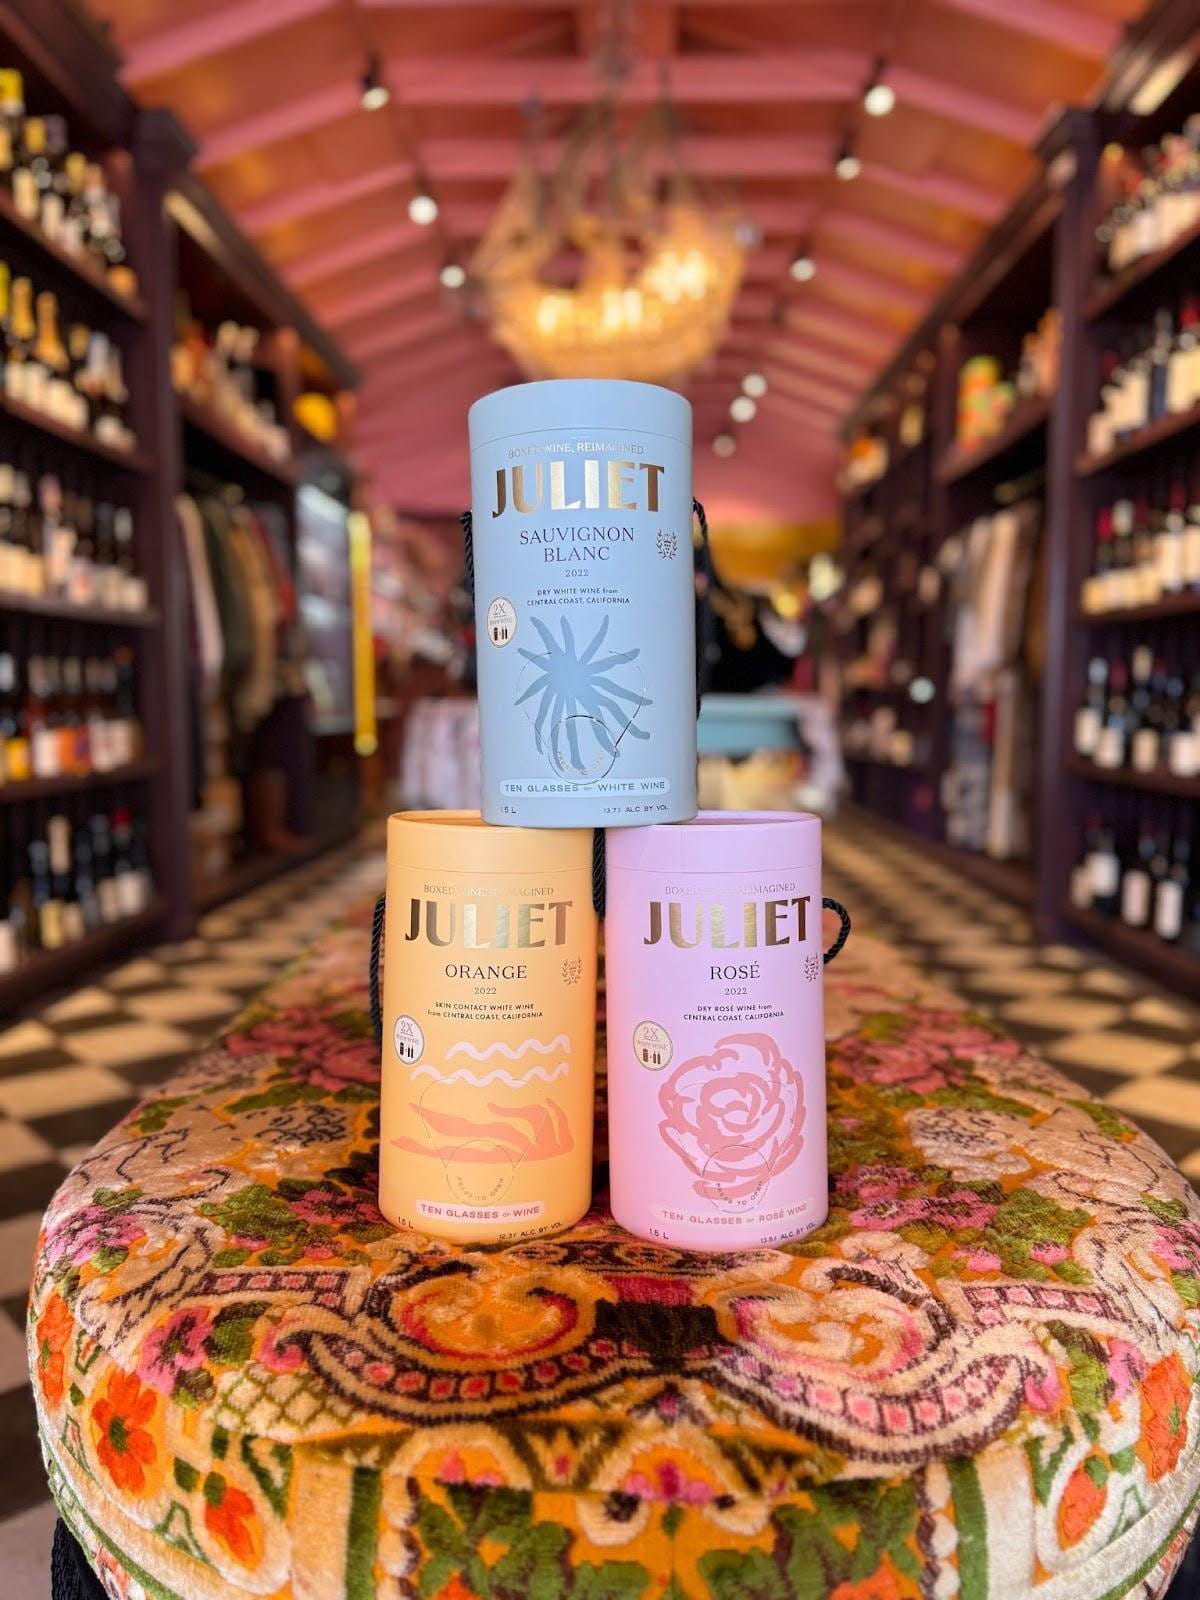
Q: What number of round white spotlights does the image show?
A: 9